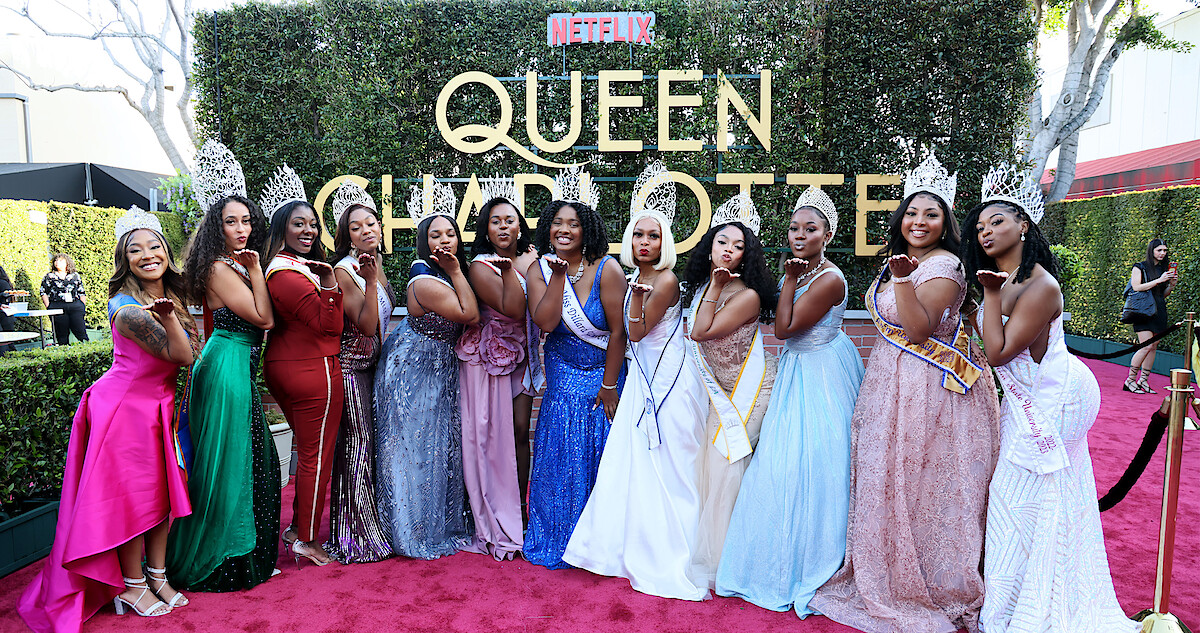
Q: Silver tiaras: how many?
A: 12